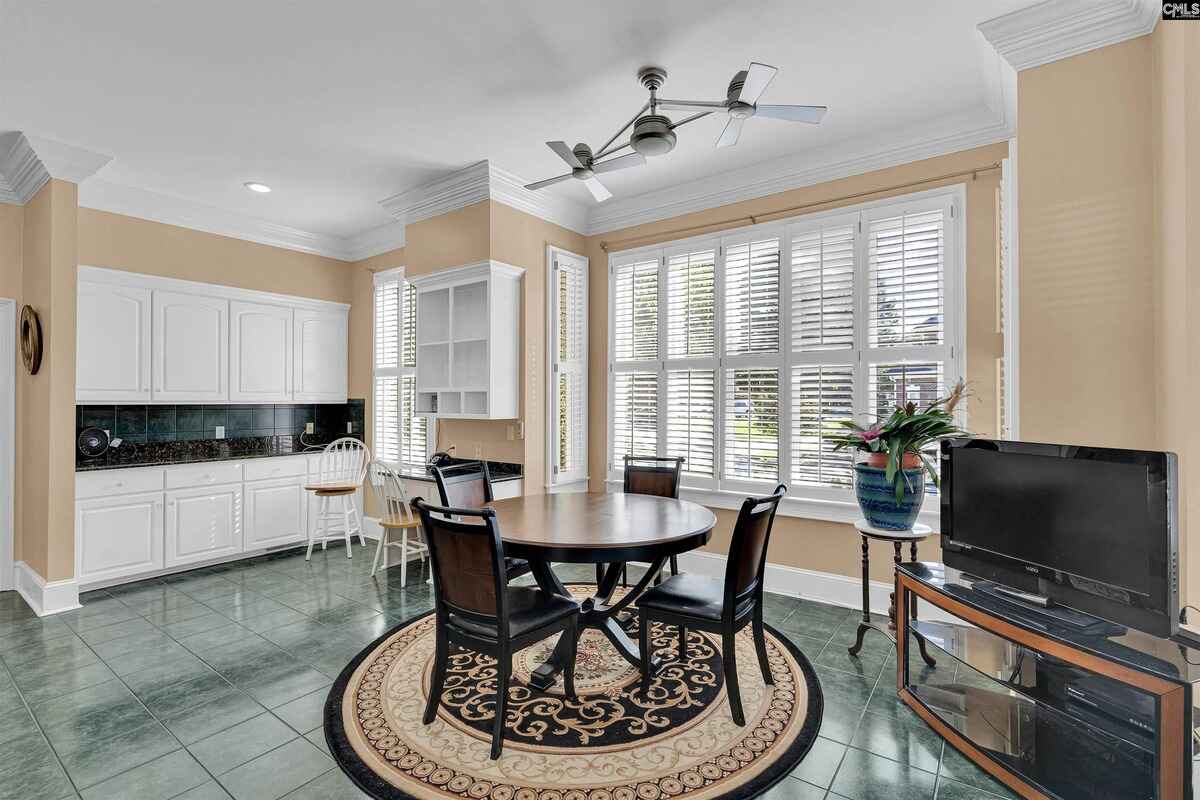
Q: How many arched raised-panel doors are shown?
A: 4